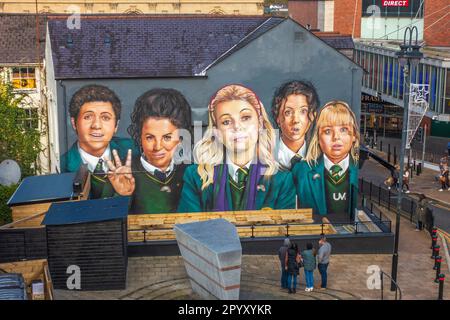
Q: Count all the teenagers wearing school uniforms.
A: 5